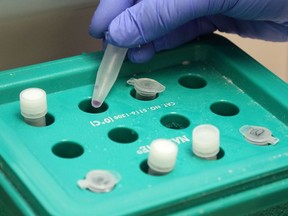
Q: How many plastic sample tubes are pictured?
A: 7